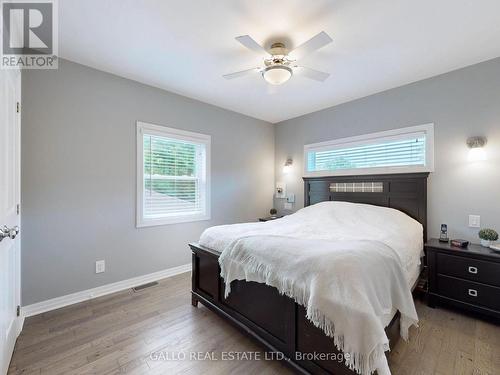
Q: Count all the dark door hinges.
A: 3